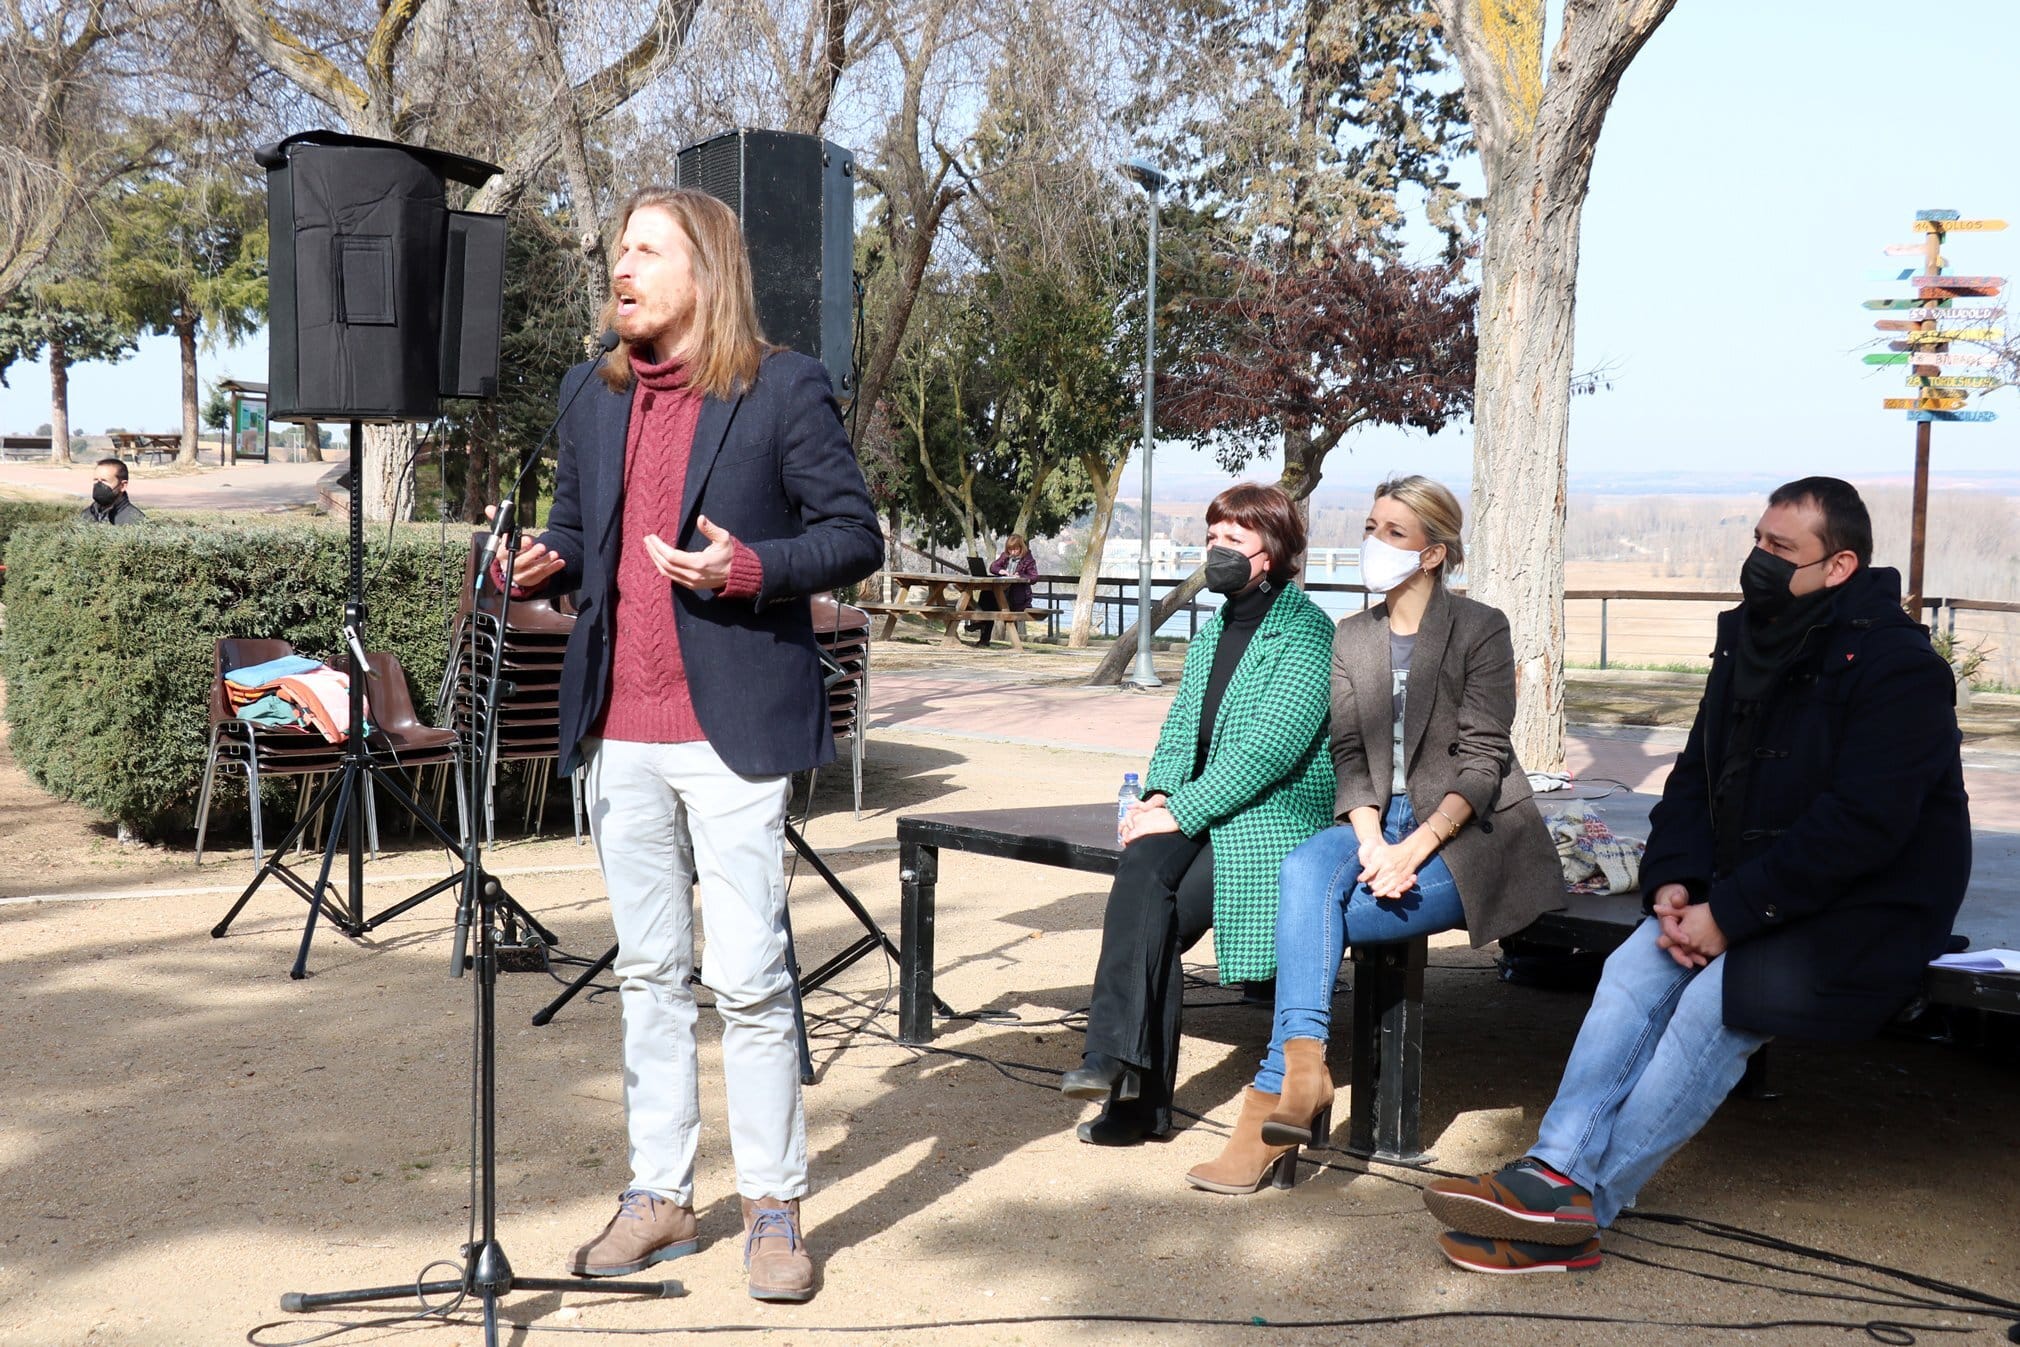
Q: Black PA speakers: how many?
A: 2